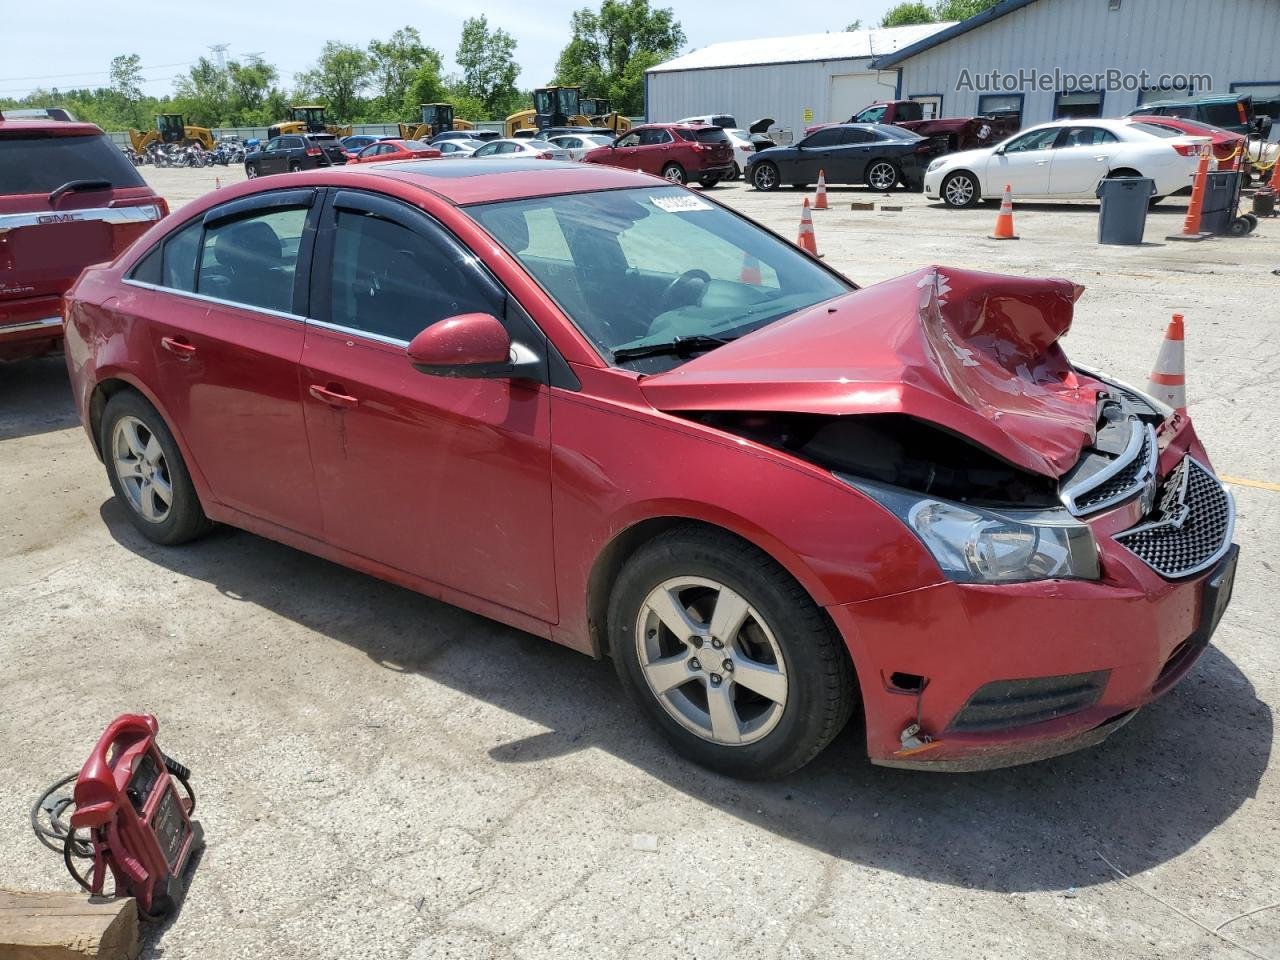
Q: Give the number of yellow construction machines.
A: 5